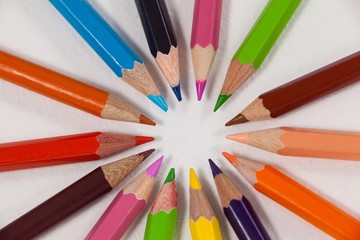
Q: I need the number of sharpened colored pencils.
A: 14